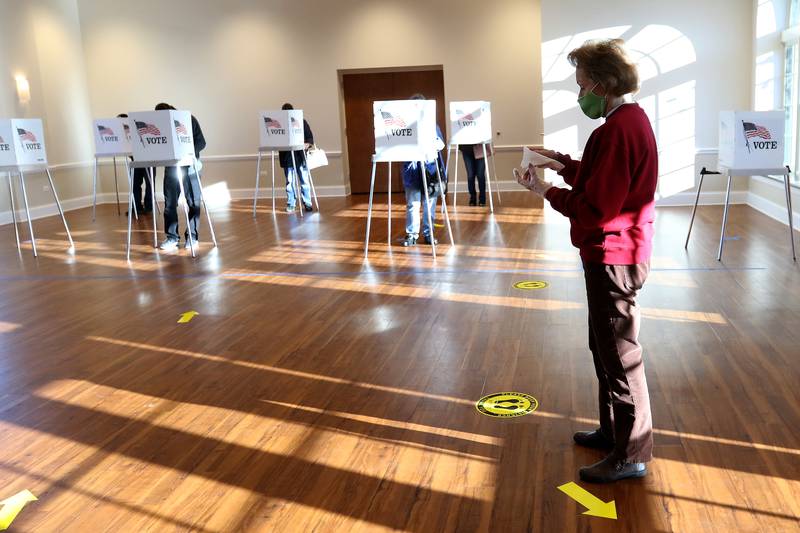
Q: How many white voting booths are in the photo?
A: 7